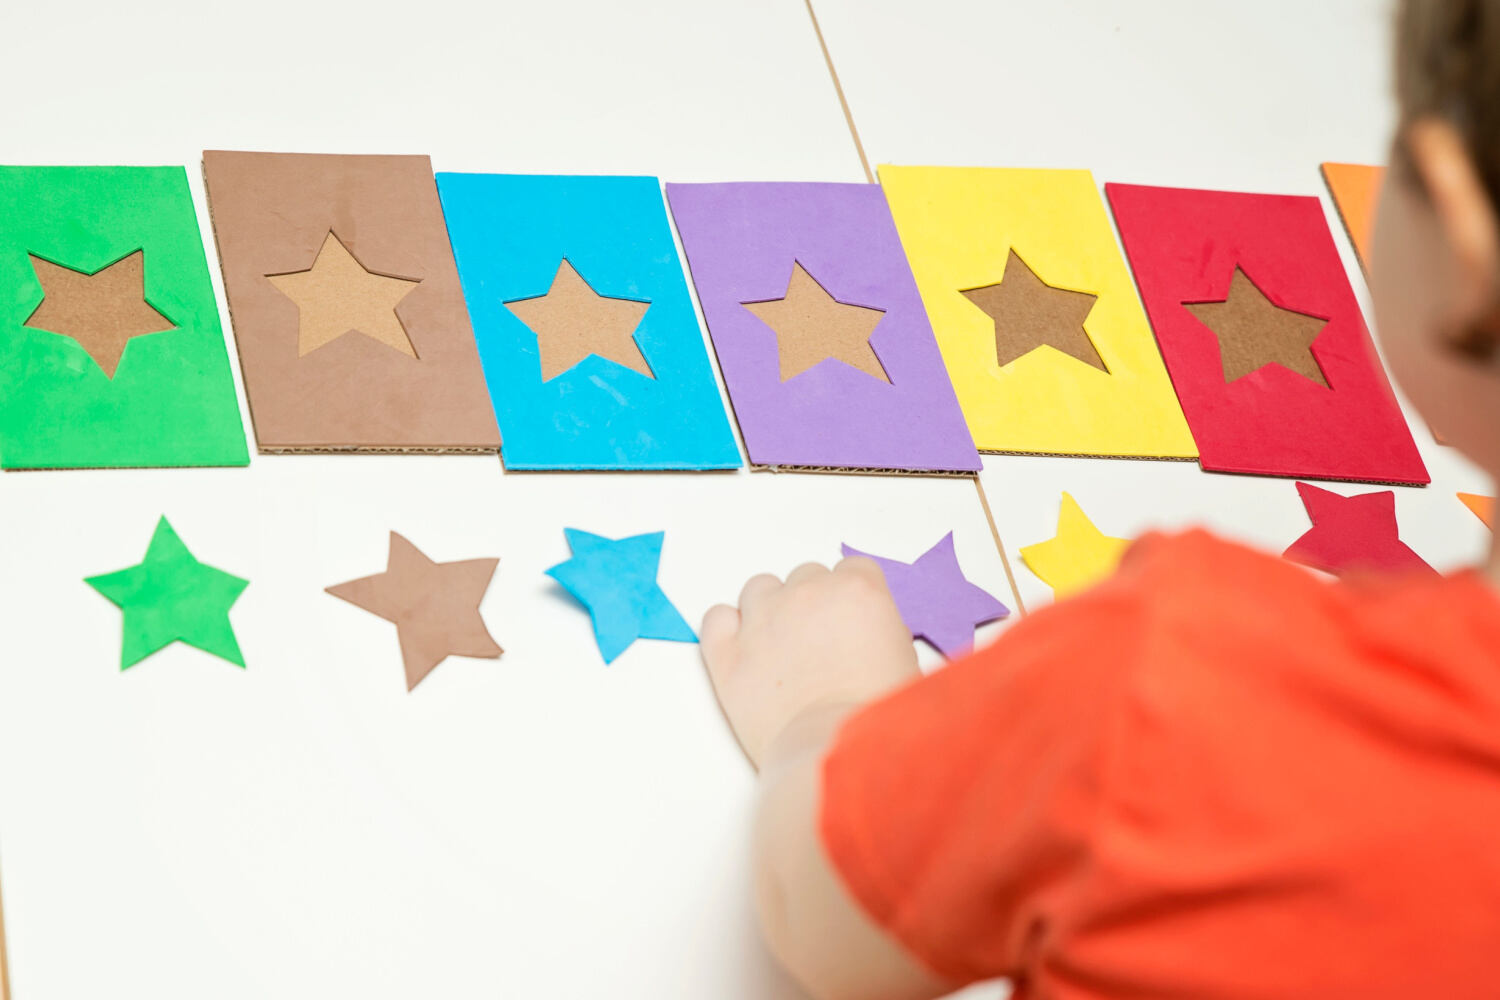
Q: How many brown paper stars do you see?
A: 1